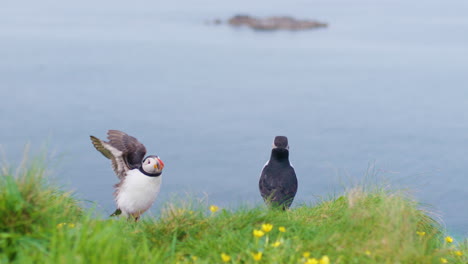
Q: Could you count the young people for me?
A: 0